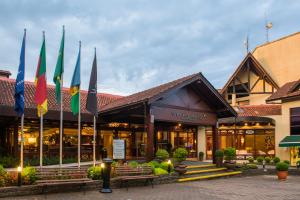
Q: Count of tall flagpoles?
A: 5